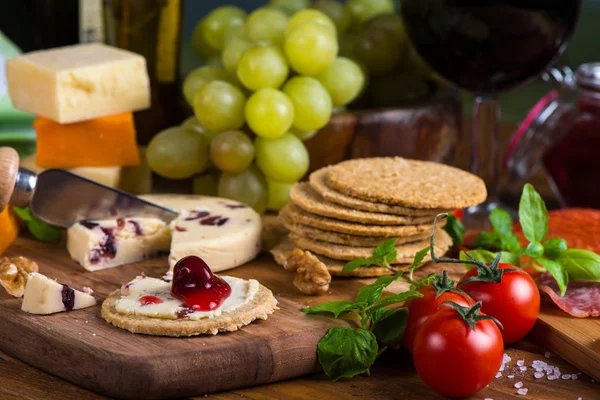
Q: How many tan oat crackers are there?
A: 8